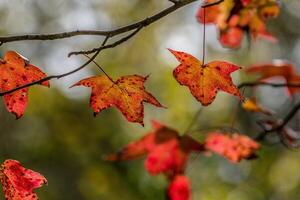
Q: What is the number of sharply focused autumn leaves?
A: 4